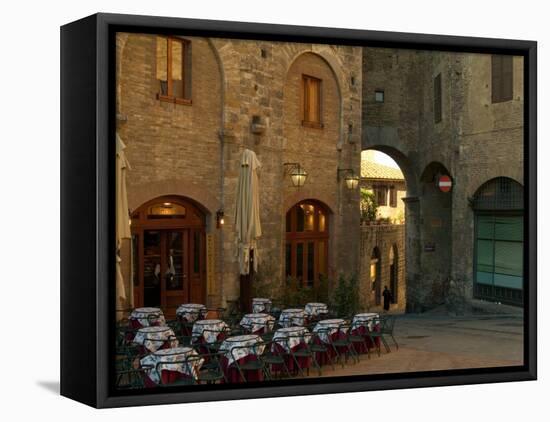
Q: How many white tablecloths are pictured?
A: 13